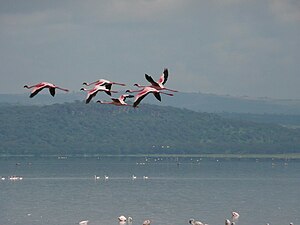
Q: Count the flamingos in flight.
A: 6